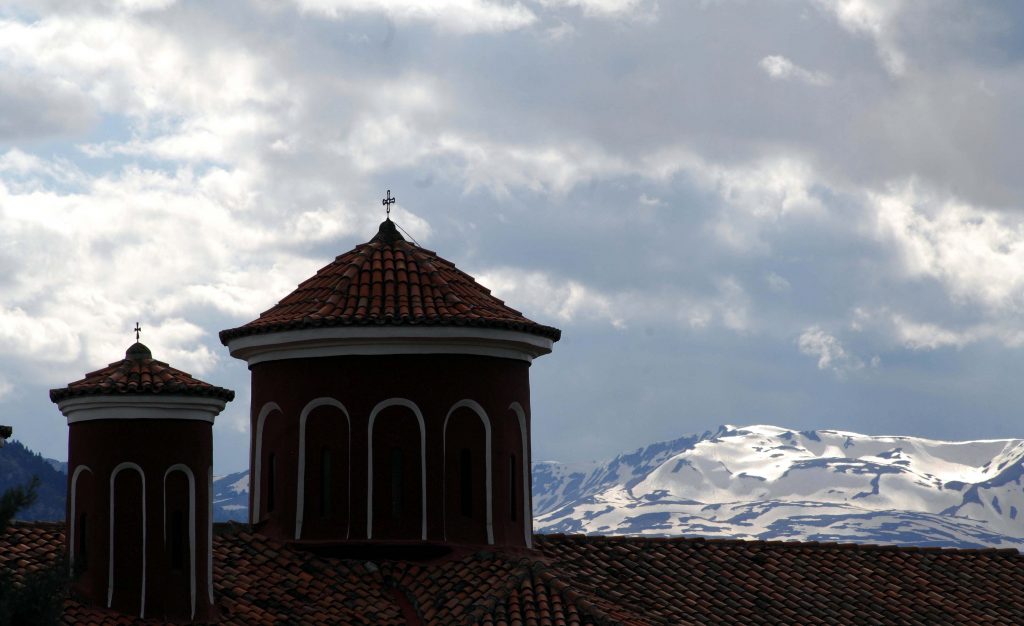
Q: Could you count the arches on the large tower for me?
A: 5